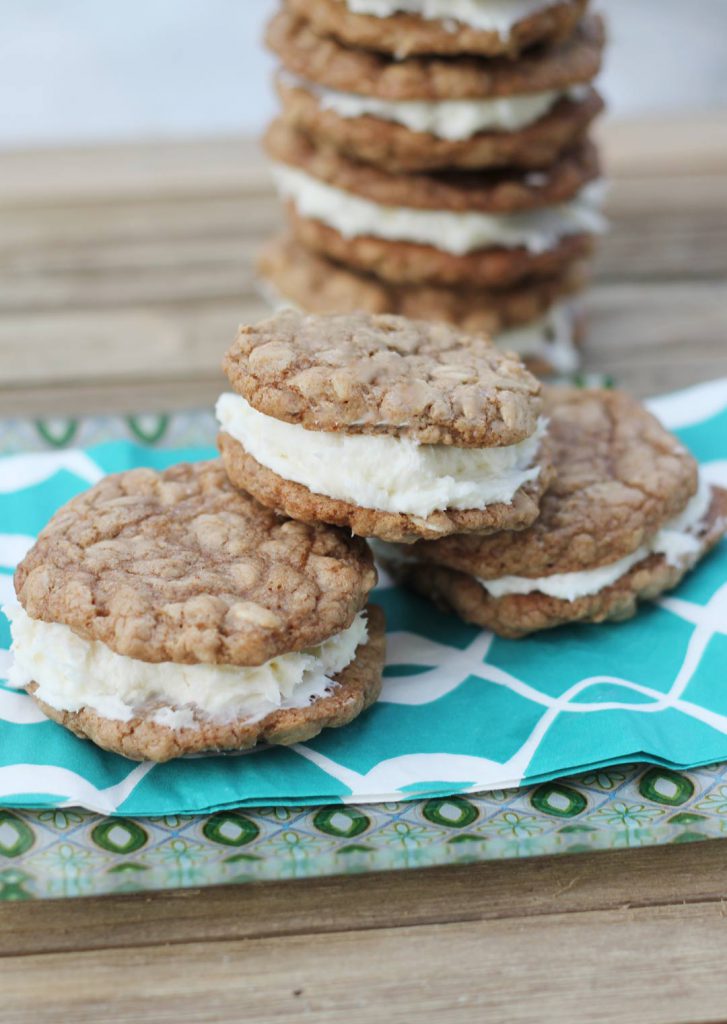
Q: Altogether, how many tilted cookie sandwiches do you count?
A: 1